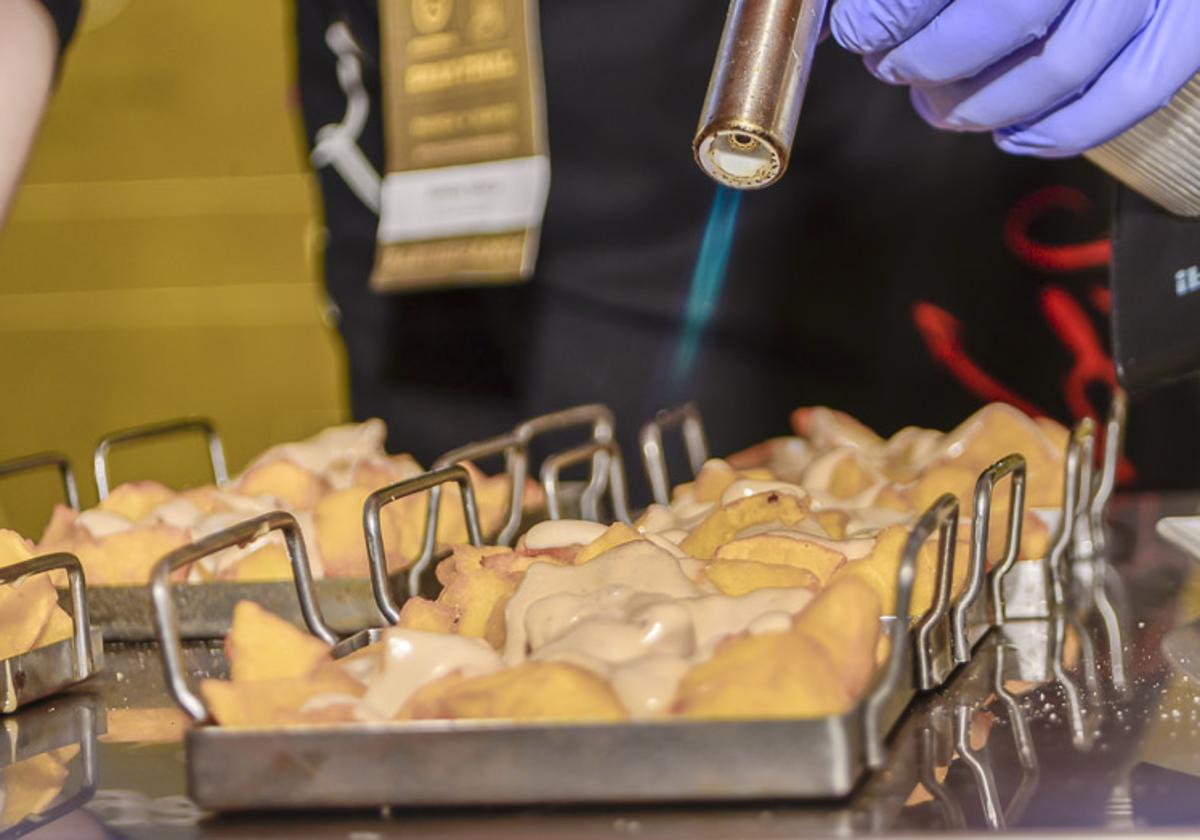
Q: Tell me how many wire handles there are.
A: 13